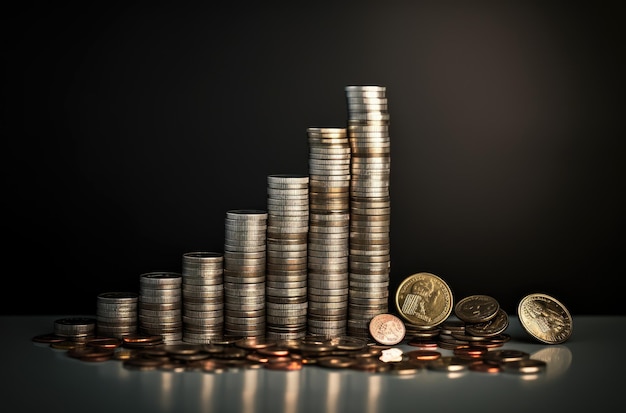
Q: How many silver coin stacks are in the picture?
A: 8